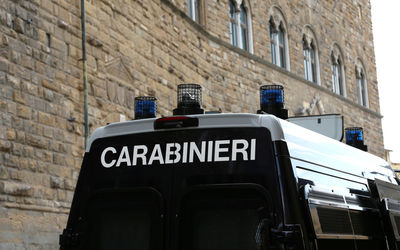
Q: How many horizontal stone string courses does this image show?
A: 1